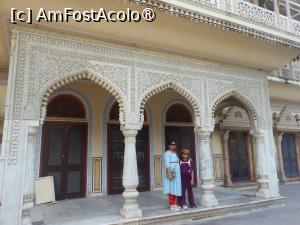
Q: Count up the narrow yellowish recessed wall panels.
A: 3